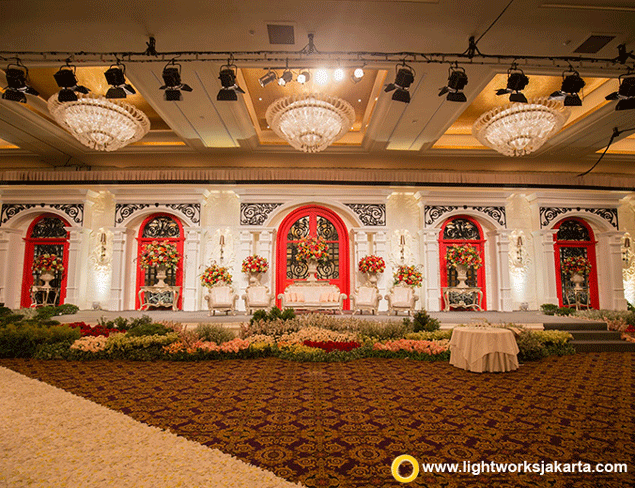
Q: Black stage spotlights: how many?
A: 10